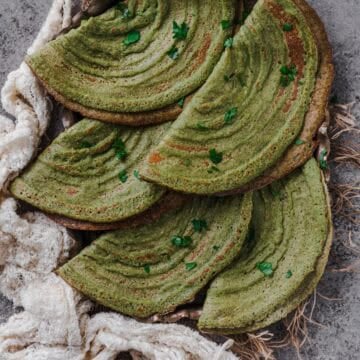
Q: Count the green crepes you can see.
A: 5